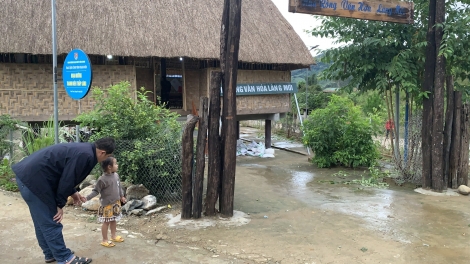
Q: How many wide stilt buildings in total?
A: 1